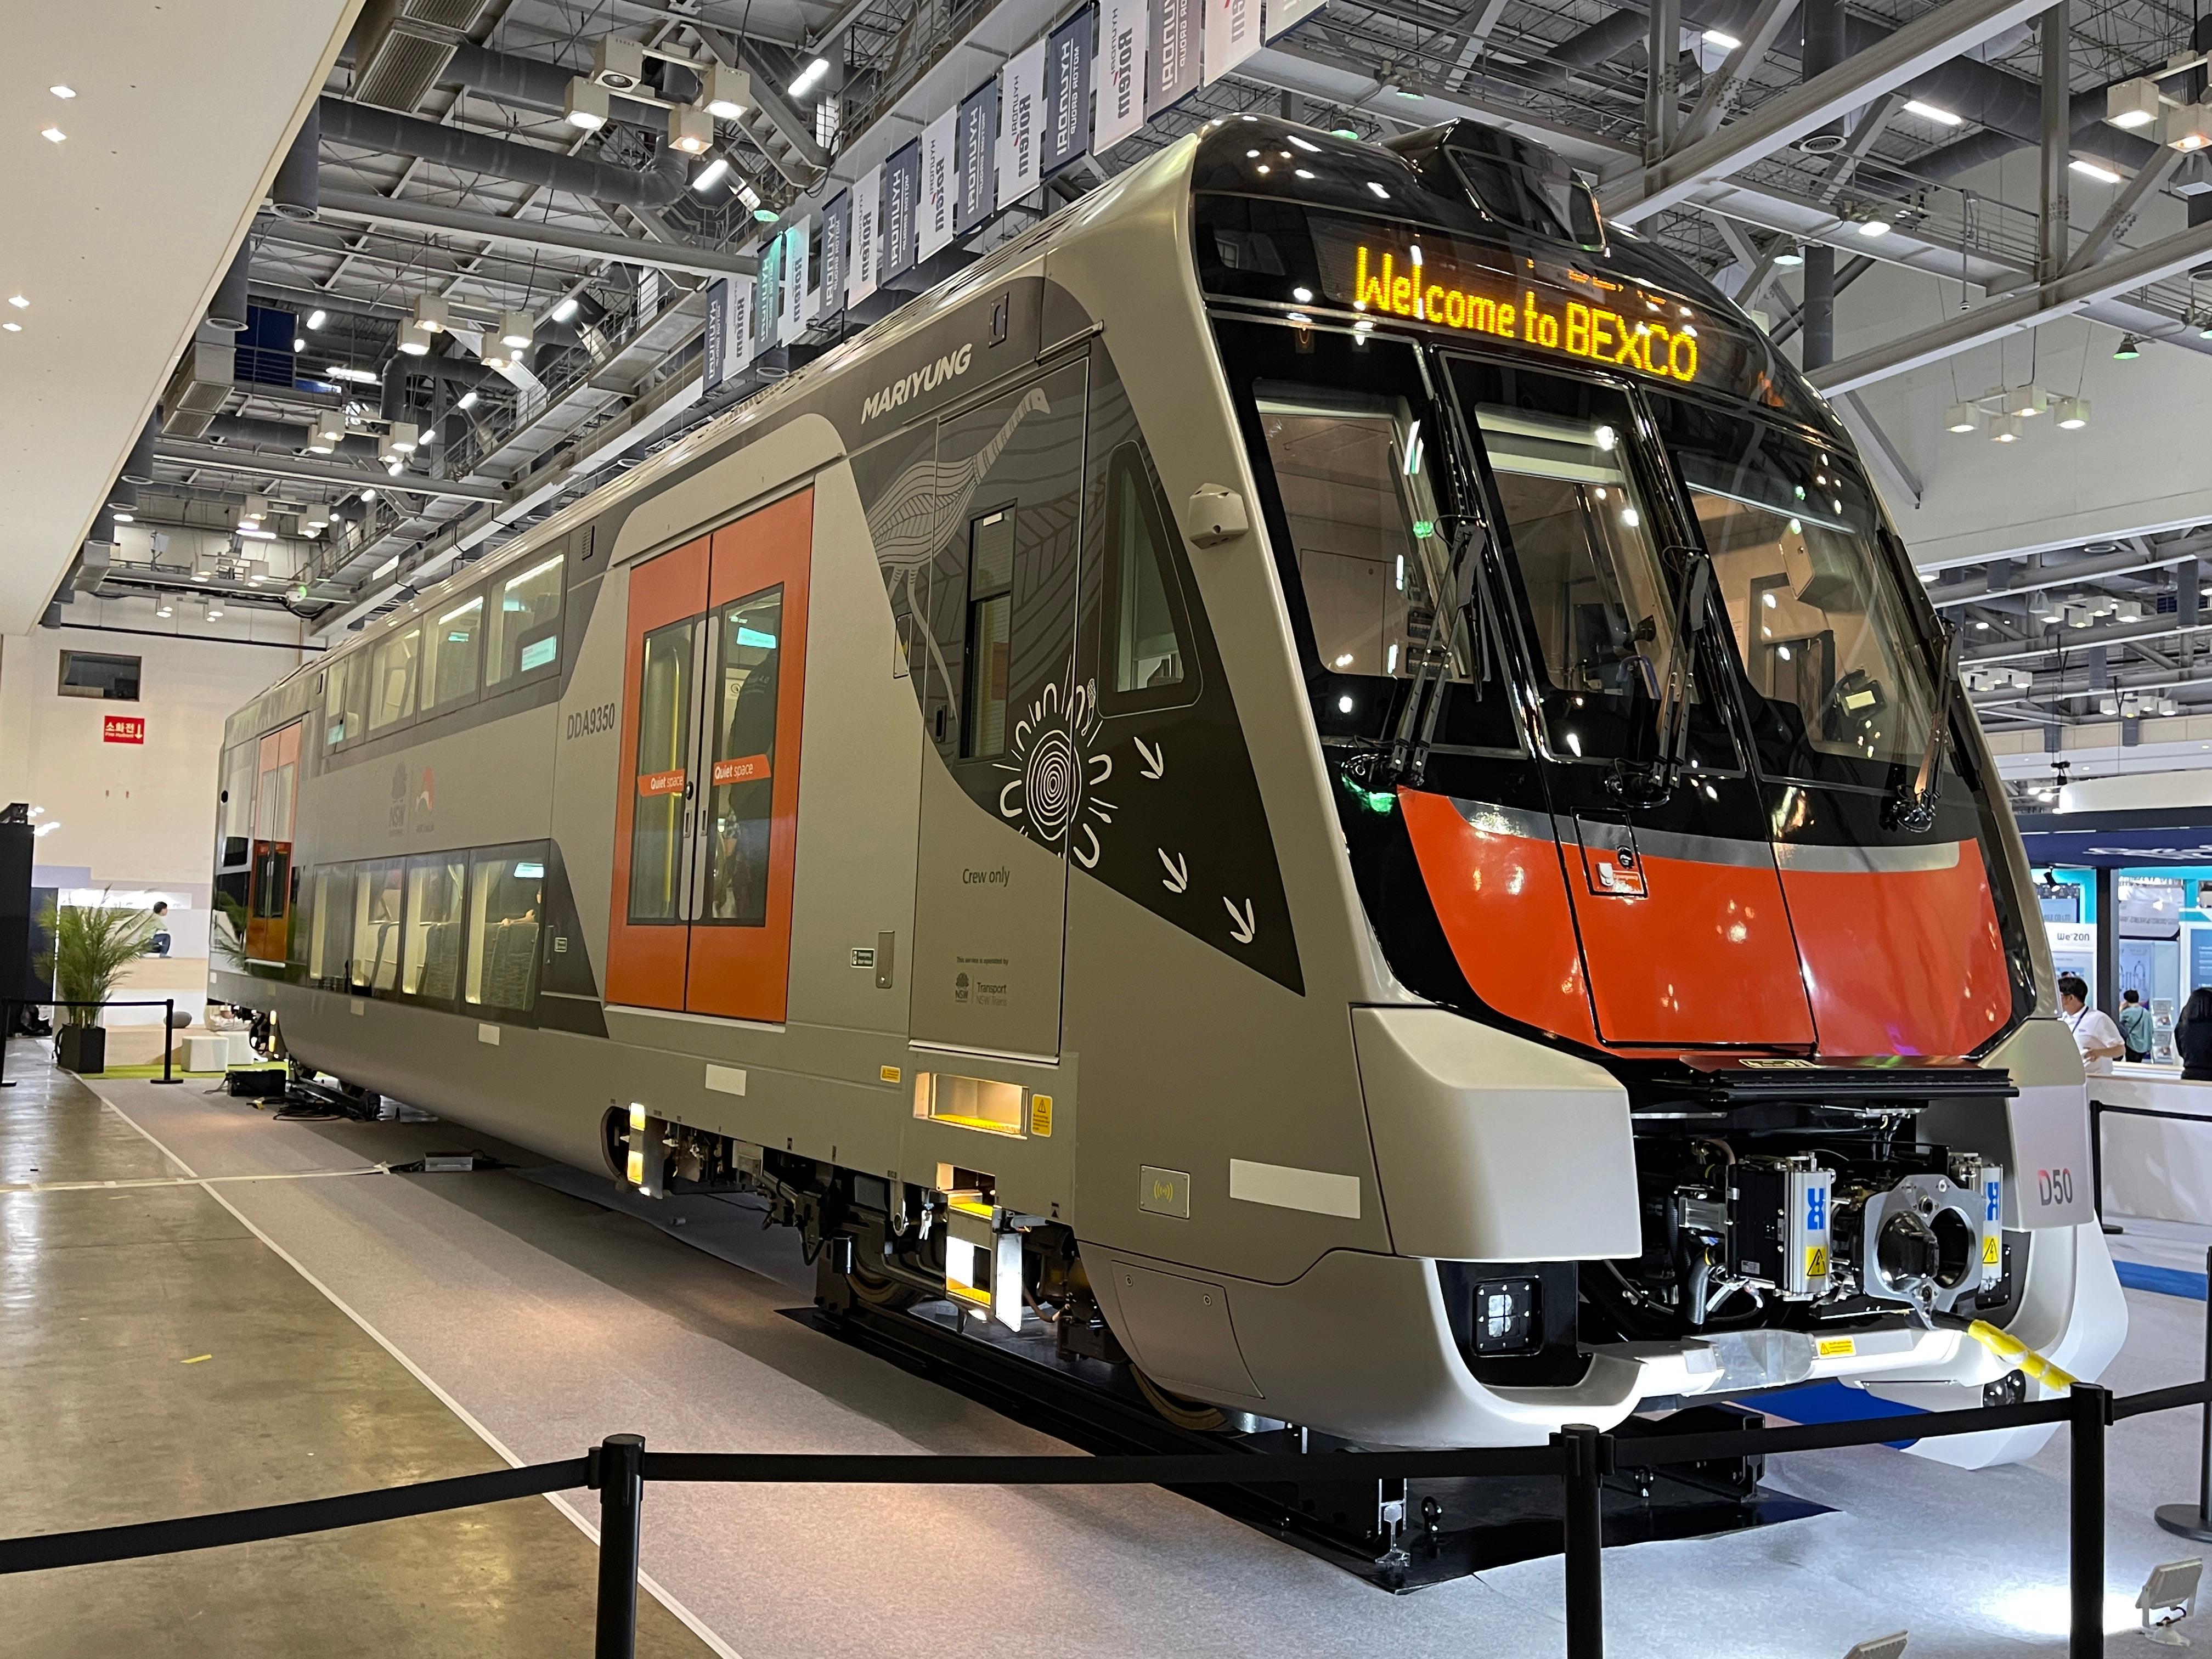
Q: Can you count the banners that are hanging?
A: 15